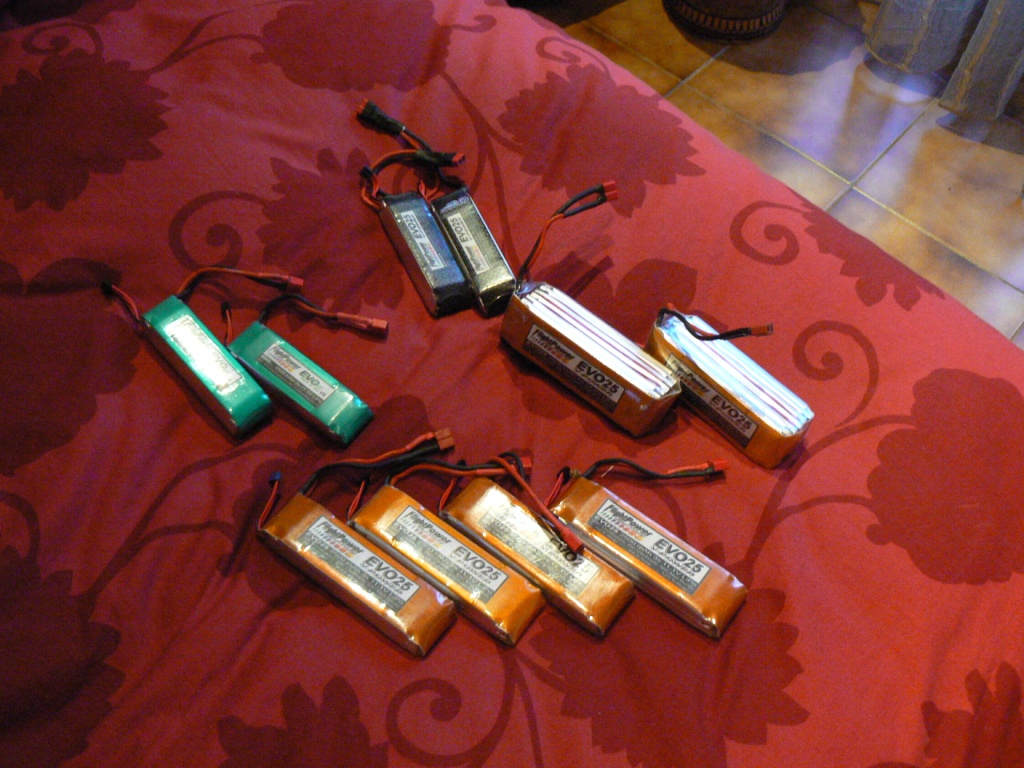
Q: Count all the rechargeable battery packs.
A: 10